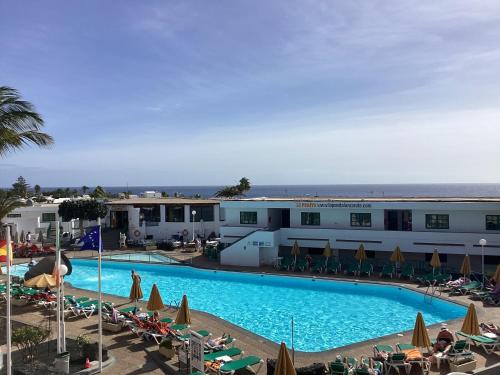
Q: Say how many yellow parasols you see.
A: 14